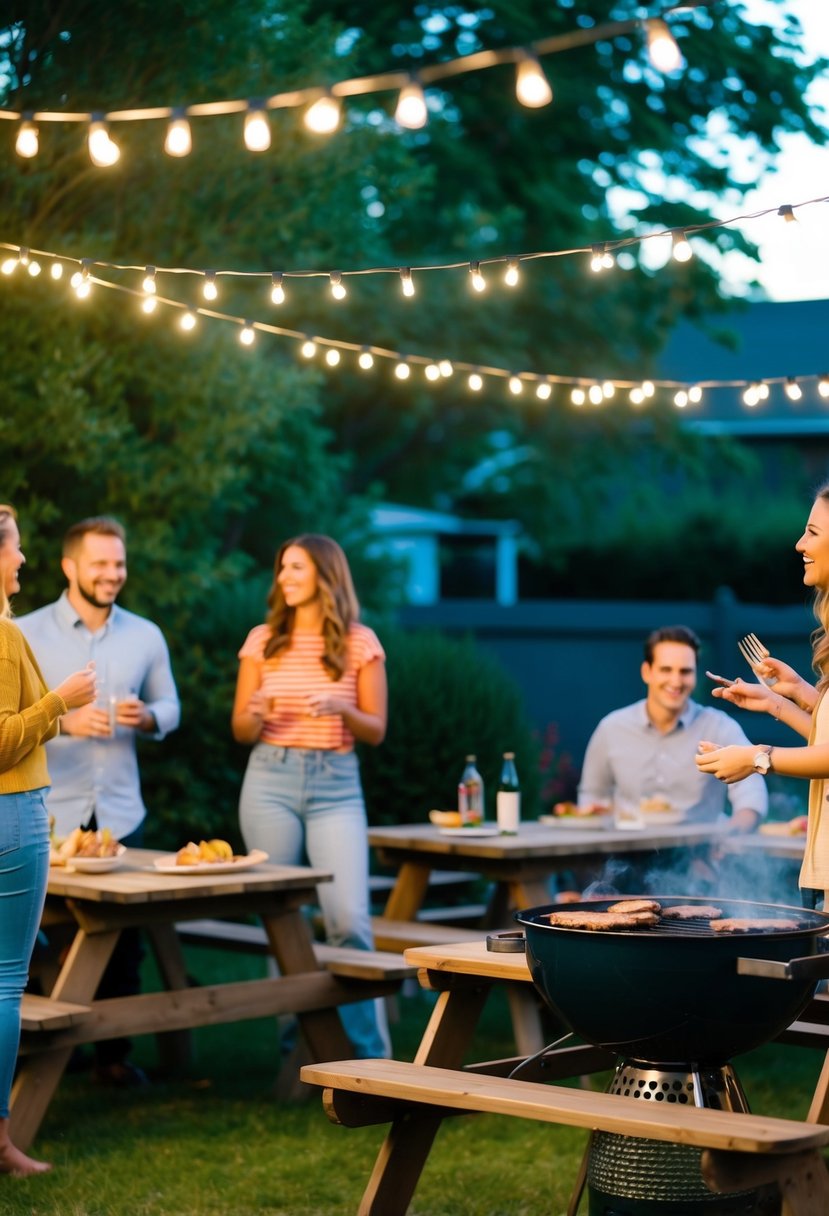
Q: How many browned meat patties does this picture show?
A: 4